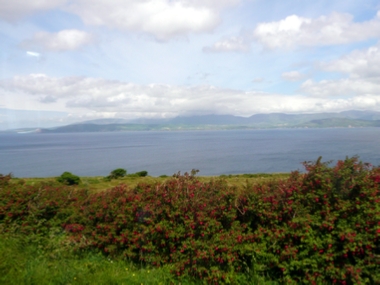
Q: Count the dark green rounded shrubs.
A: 3